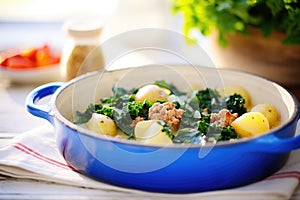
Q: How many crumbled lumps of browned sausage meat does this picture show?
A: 2